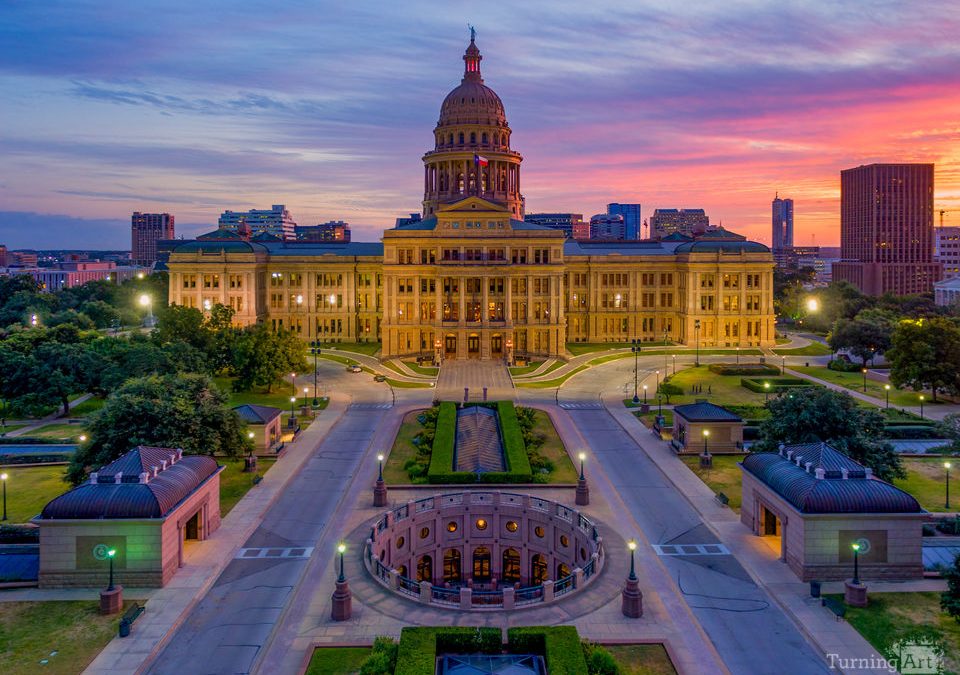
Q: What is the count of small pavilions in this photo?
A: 4